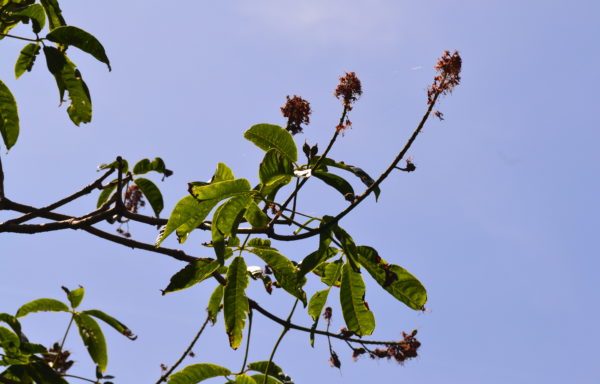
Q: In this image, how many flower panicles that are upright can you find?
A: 3